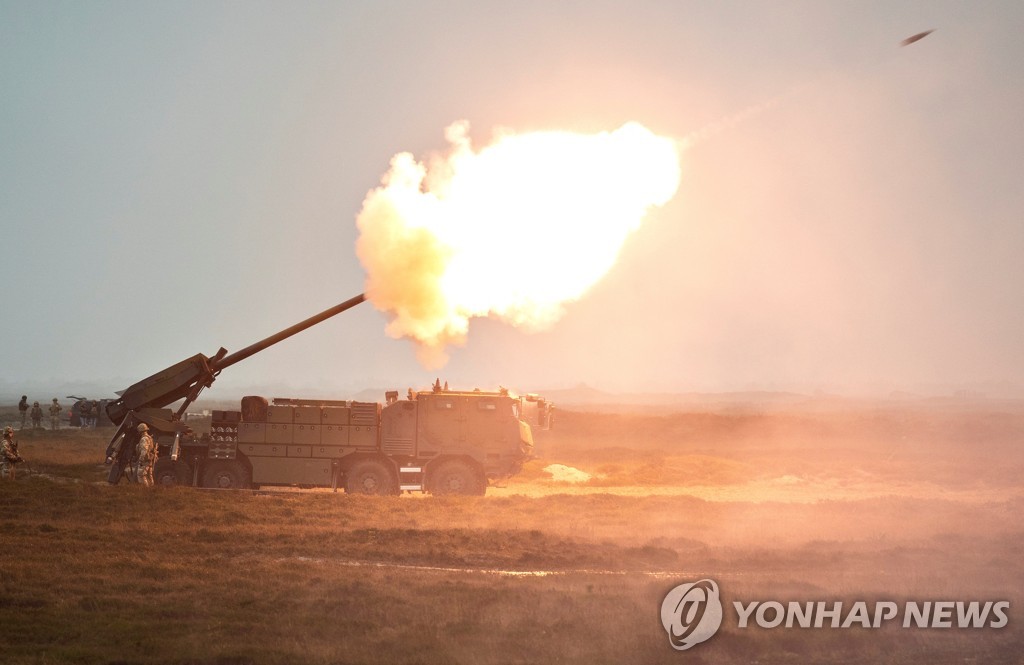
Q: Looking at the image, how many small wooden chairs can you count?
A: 0